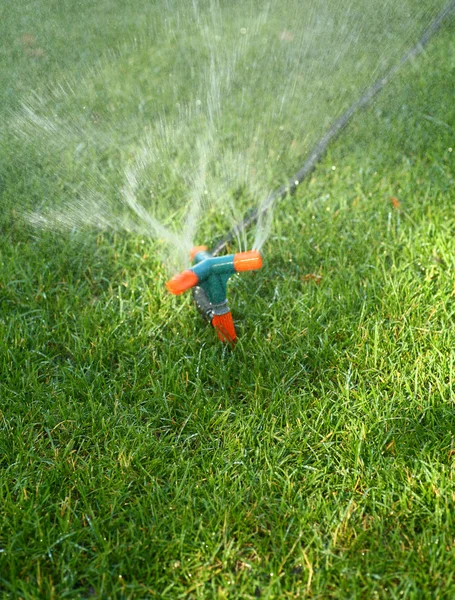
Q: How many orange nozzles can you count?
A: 3